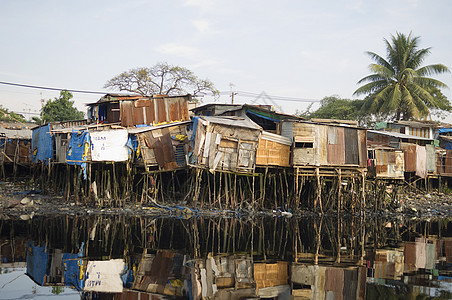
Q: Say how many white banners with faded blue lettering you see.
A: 1